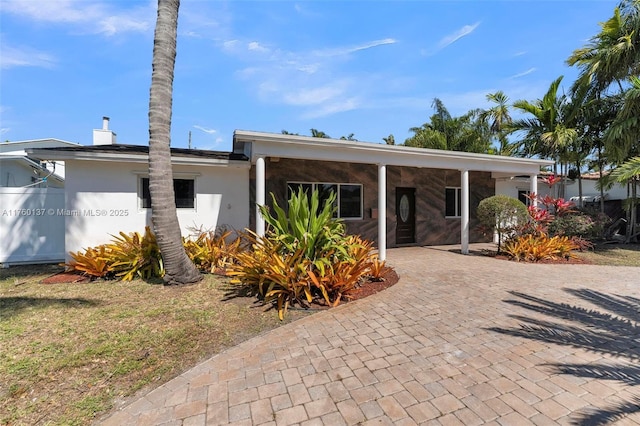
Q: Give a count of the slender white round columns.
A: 4